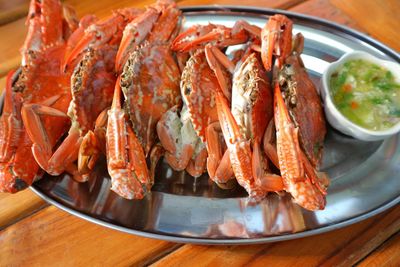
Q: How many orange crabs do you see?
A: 6